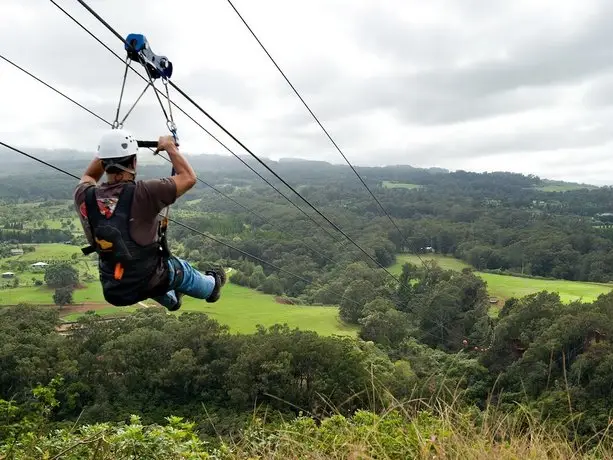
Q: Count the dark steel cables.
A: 5